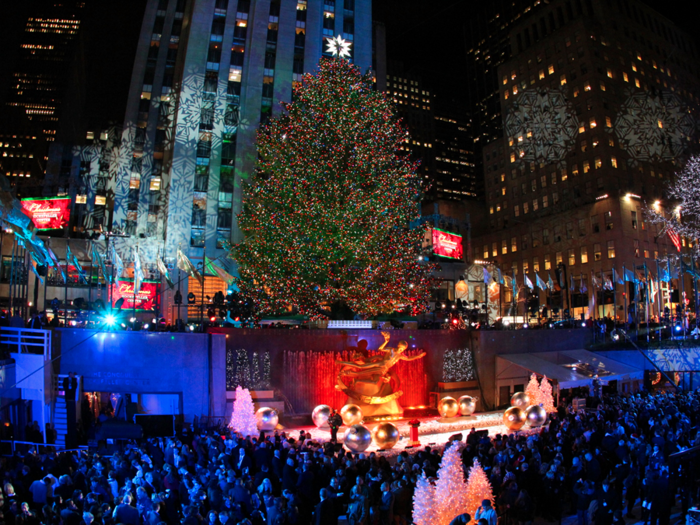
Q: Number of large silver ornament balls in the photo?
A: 6